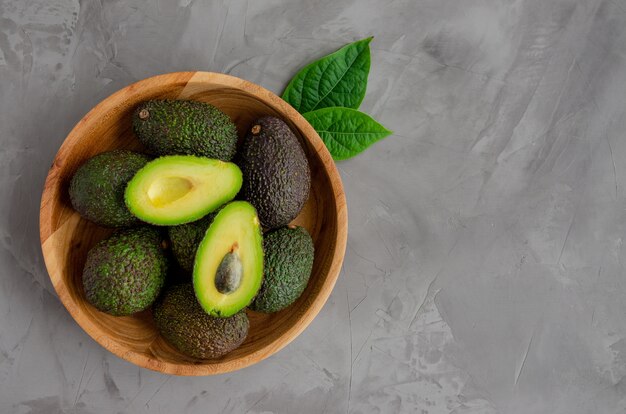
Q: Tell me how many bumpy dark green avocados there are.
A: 7